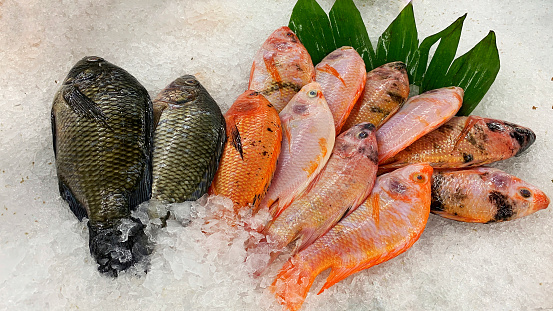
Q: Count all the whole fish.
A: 12